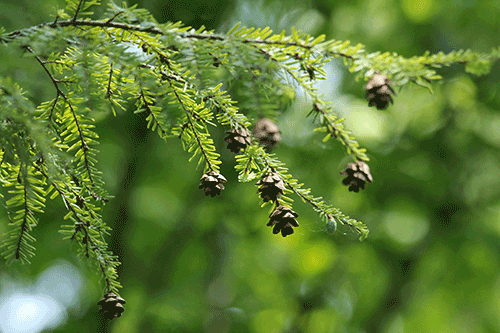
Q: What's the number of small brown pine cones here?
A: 8